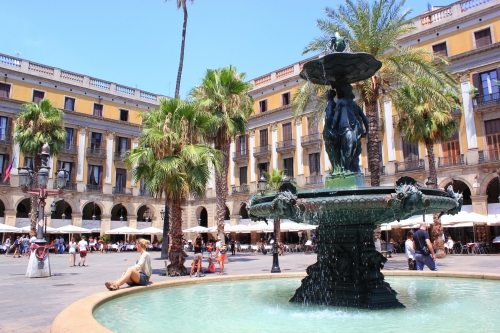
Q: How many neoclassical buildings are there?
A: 2